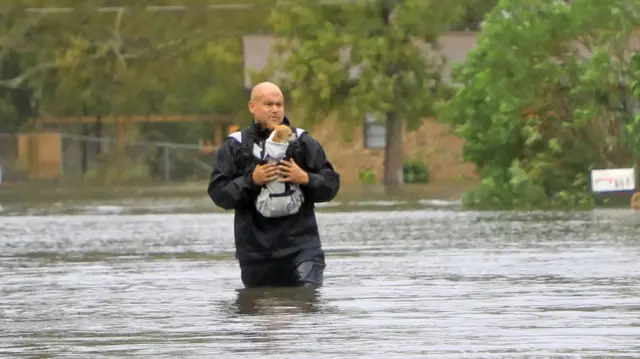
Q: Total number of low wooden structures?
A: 1